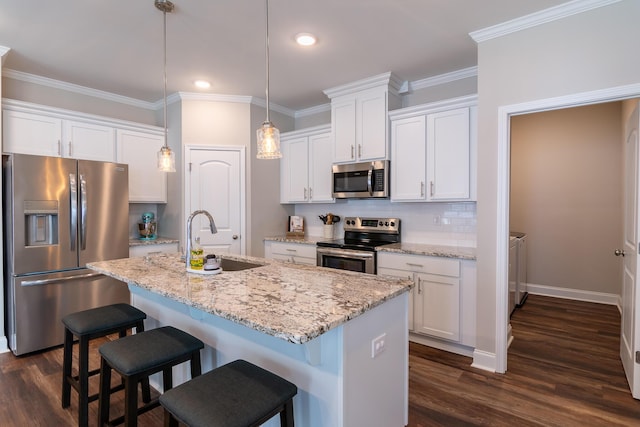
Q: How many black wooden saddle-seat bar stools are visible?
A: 3